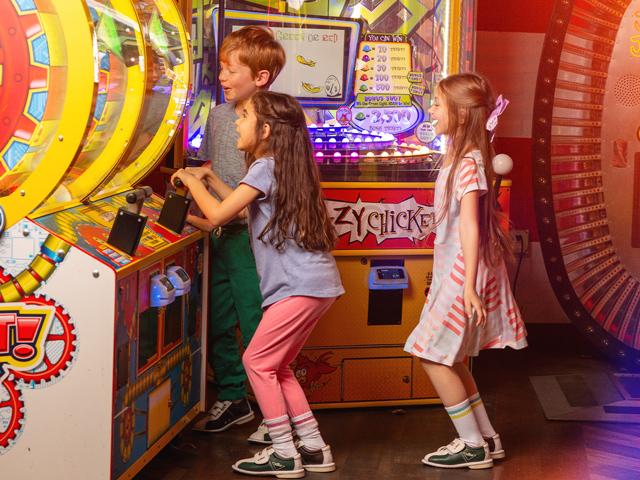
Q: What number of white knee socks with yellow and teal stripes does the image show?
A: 2